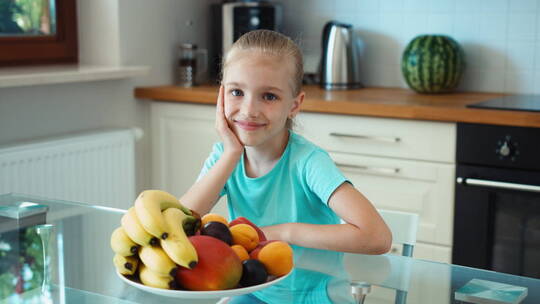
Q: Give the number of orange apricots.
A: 4